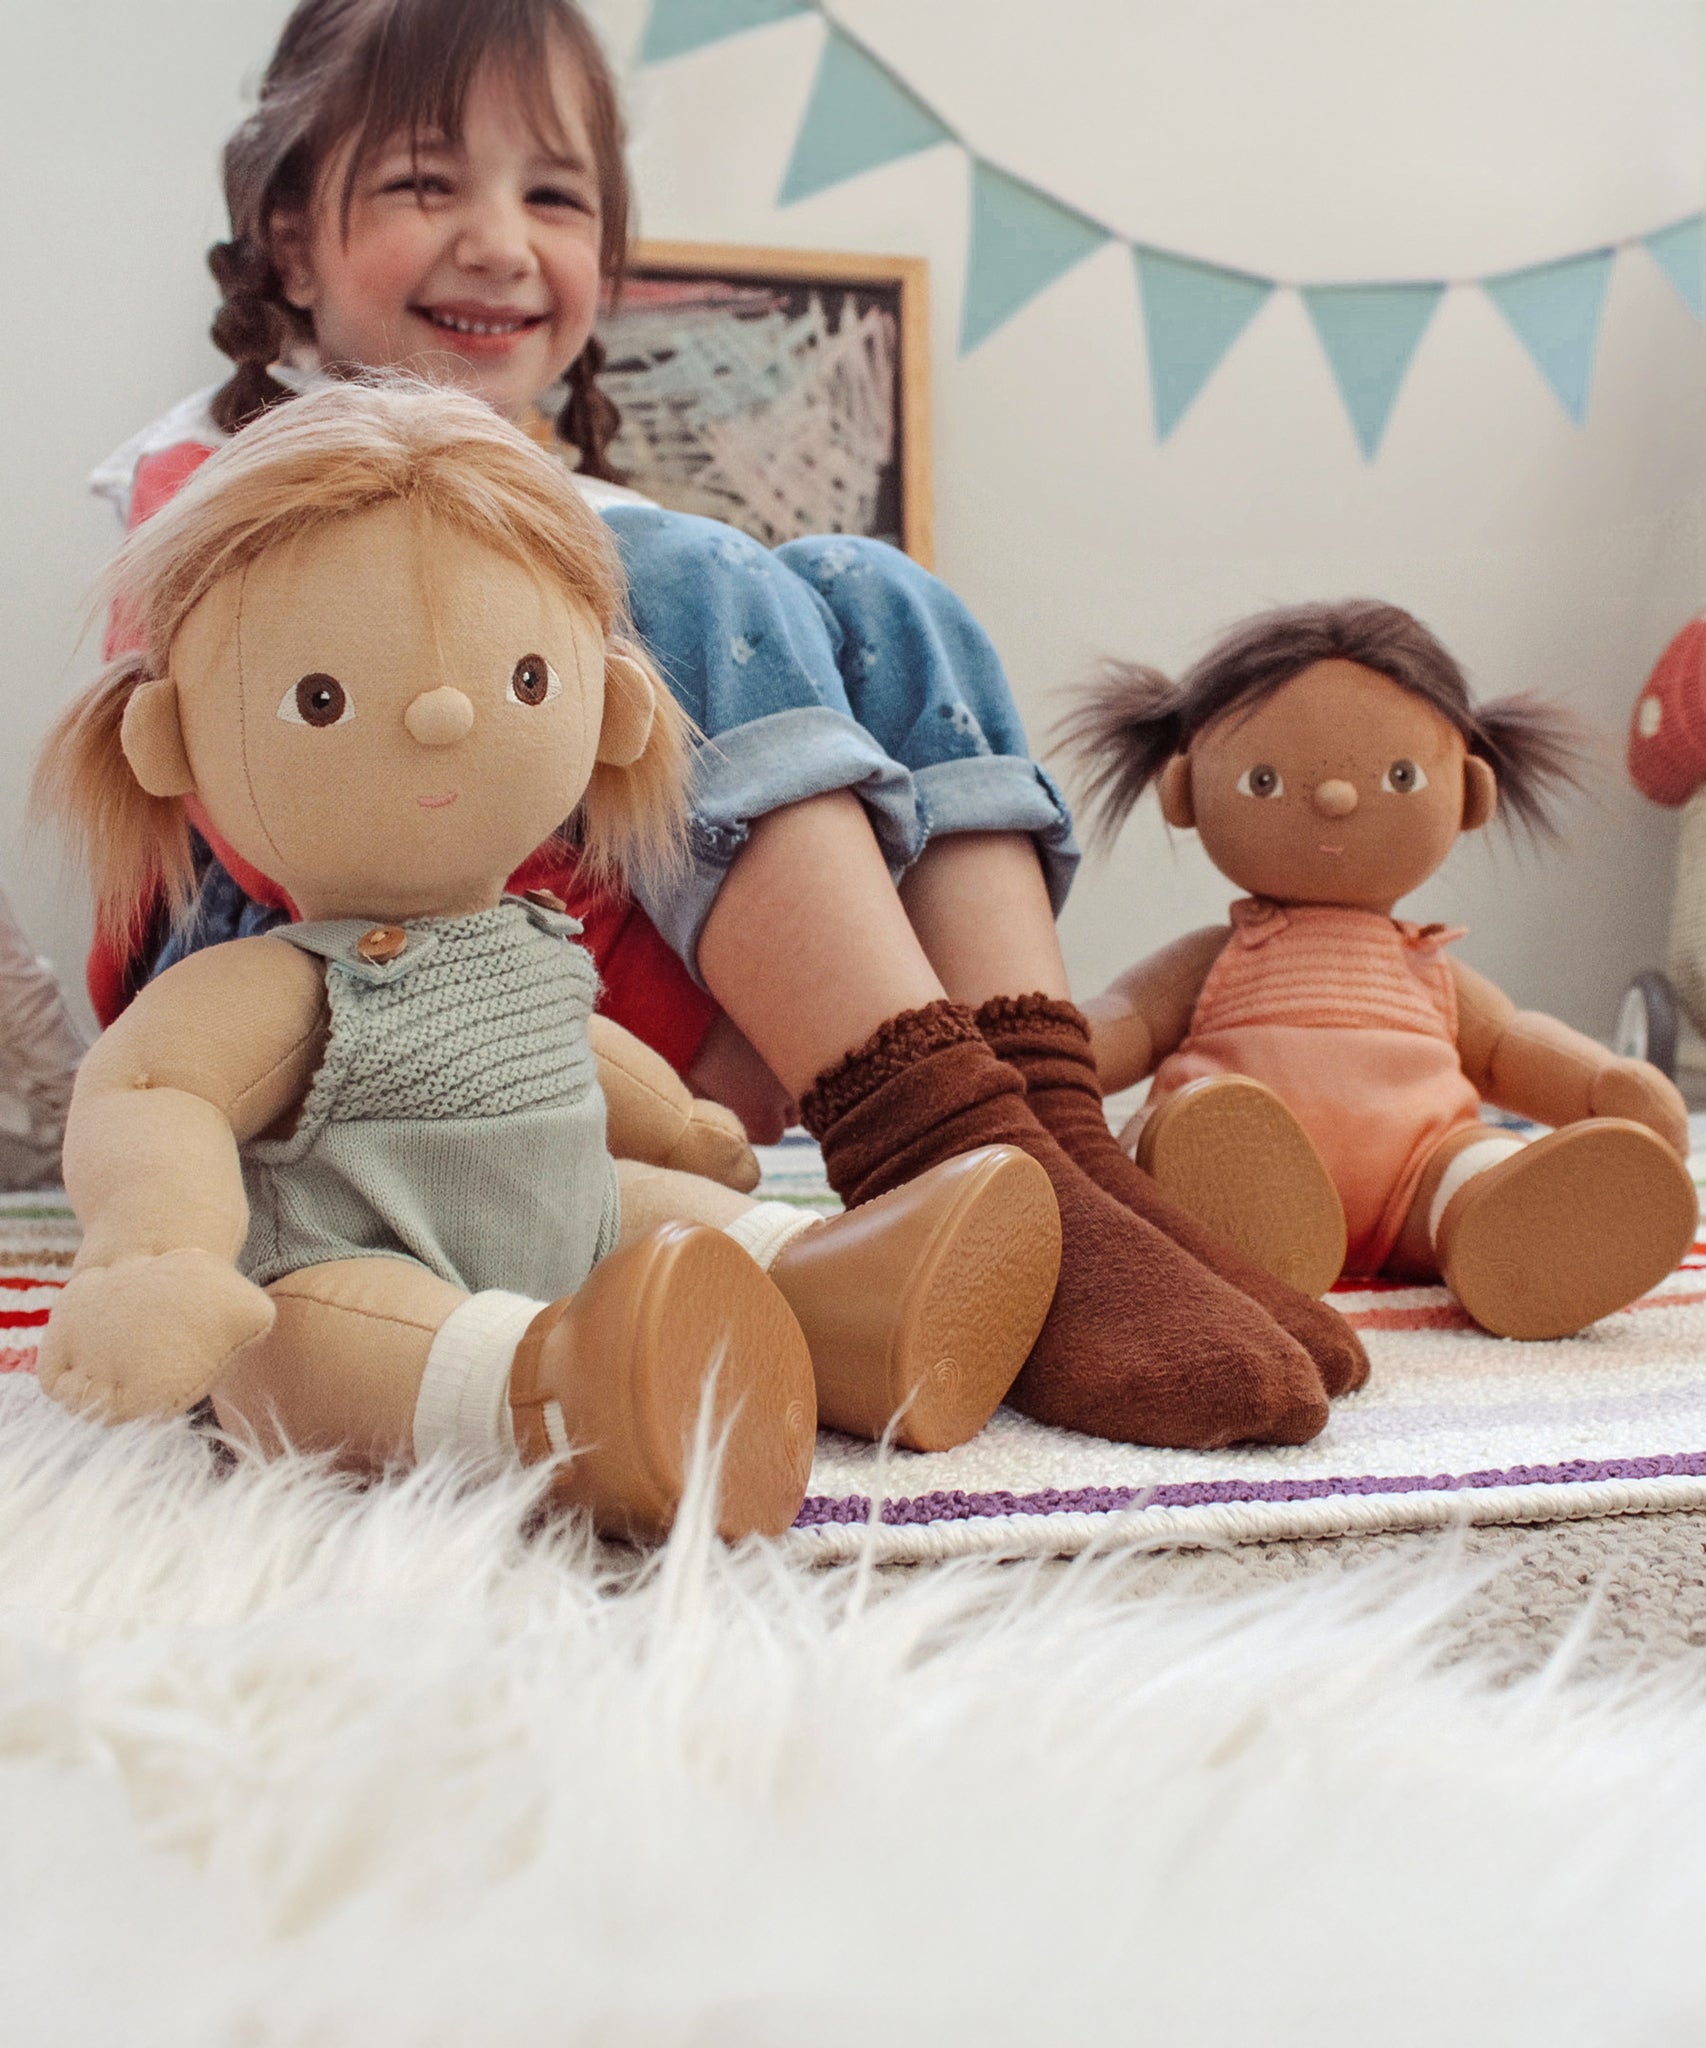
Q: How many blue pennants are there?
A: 7